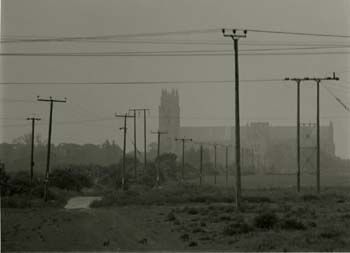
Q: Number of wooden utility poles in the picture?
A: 13